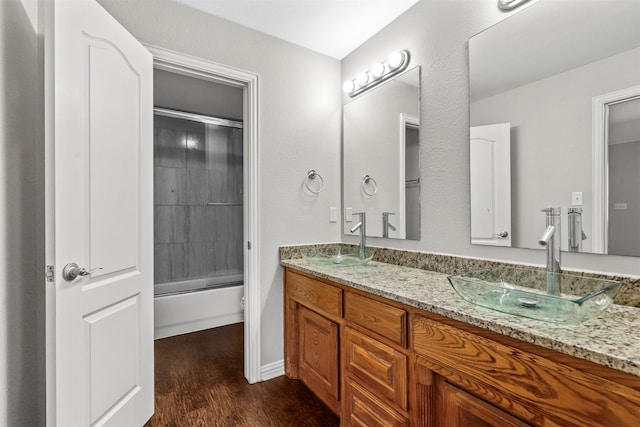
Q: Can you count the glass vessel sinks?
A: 2